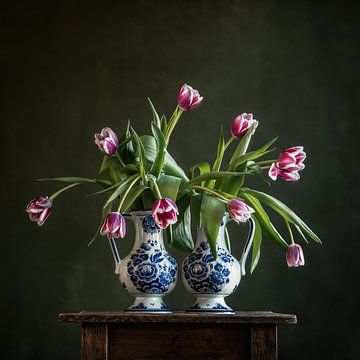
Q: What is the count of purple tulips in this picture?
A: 9